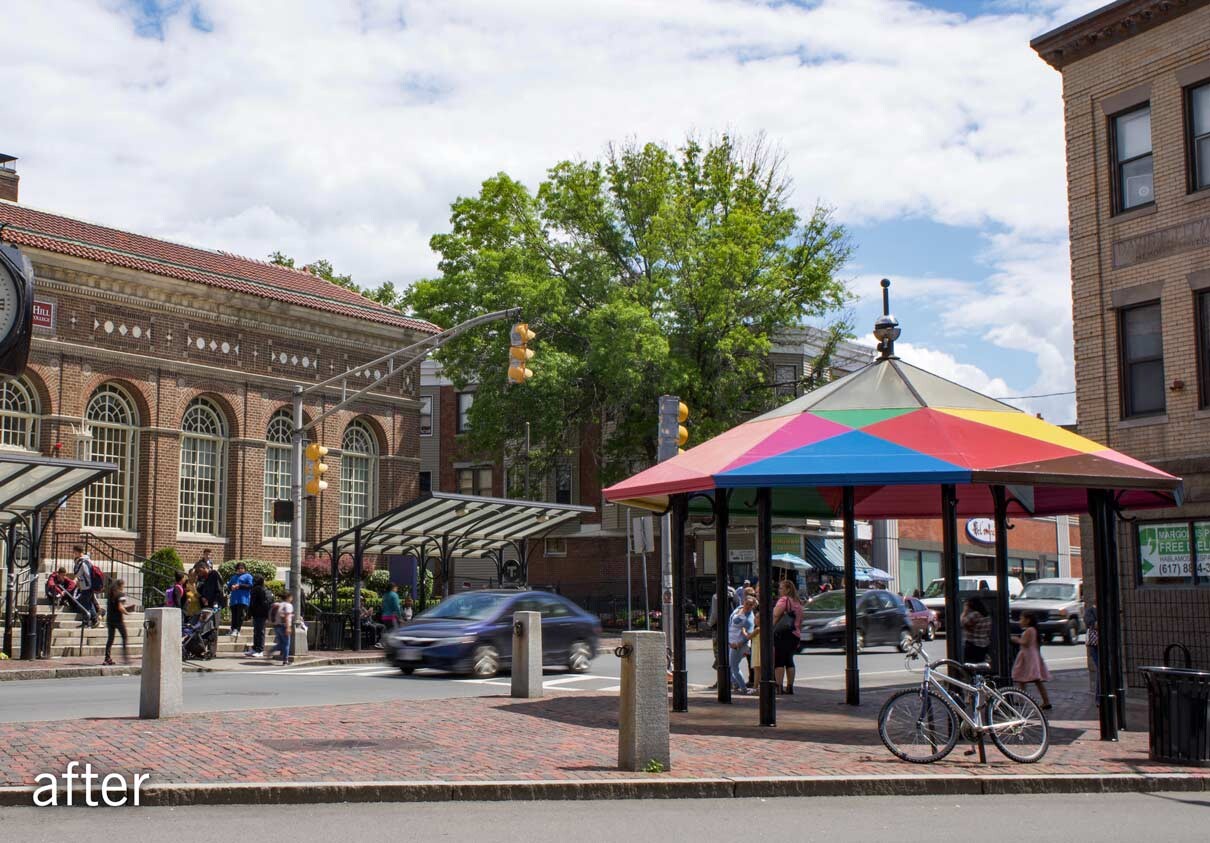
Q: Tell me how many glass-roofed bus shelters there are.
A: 2